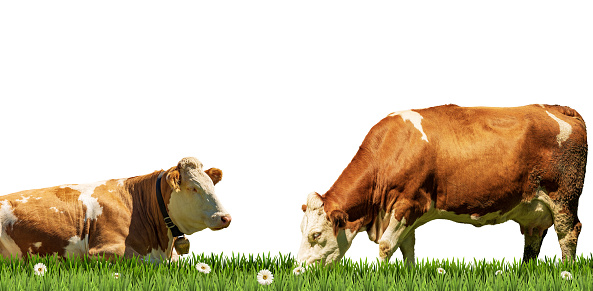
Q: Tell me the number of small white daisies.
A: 8